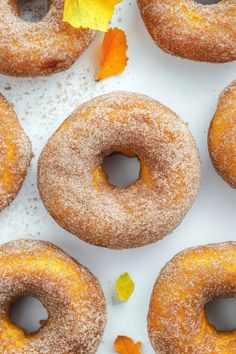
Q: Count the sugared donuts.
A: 7